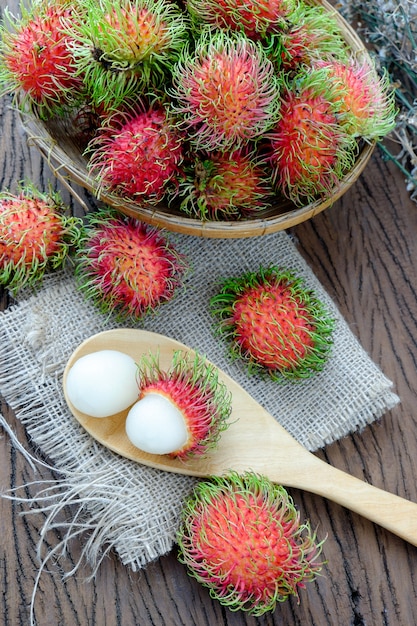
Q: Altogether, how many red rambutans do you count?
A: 14